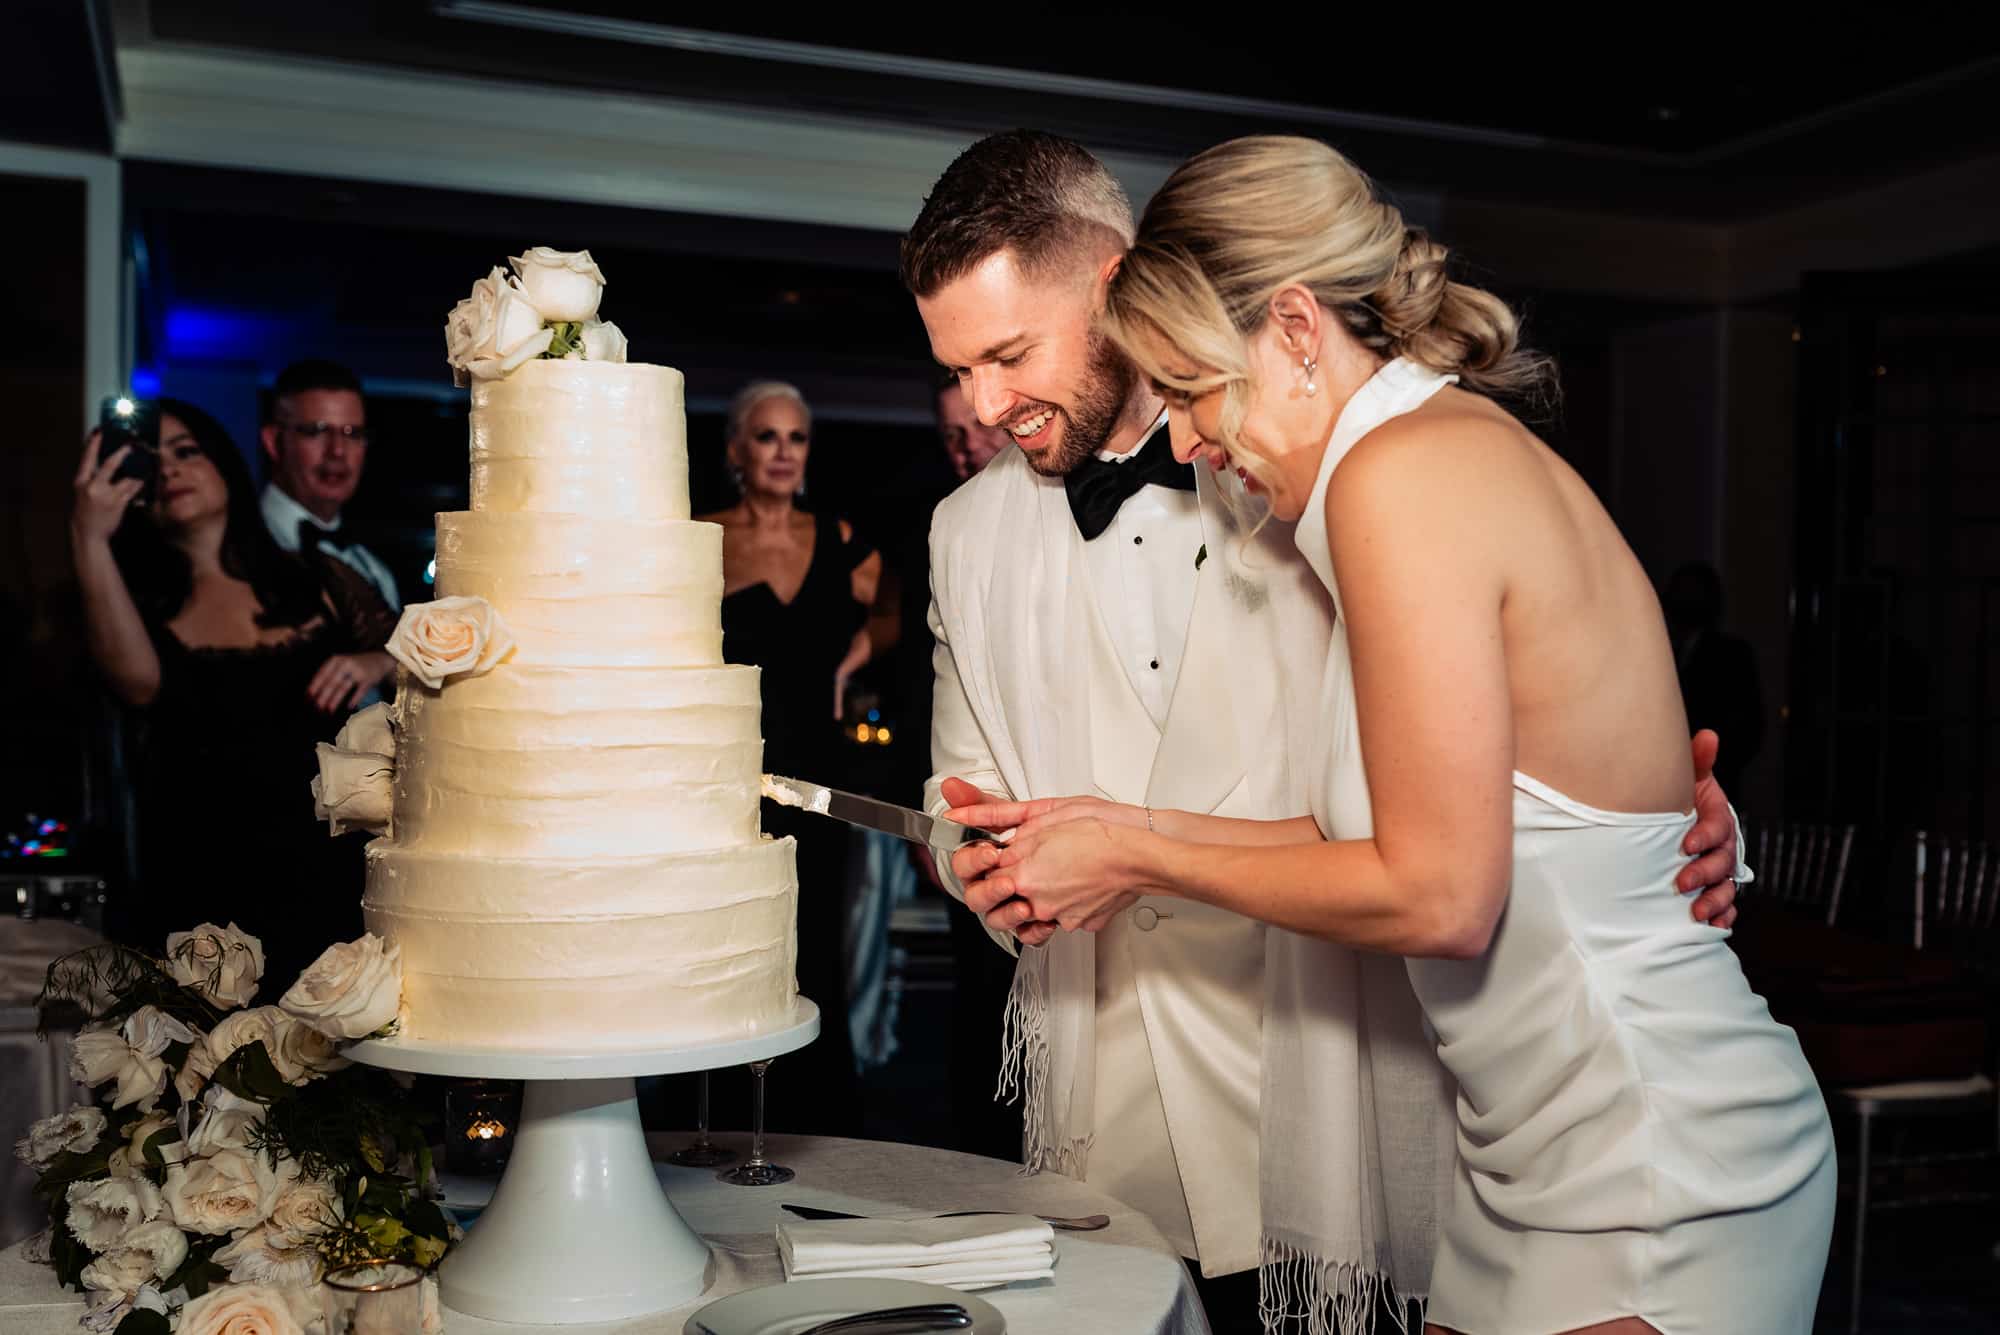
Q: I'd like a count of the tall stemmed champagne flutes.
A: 2